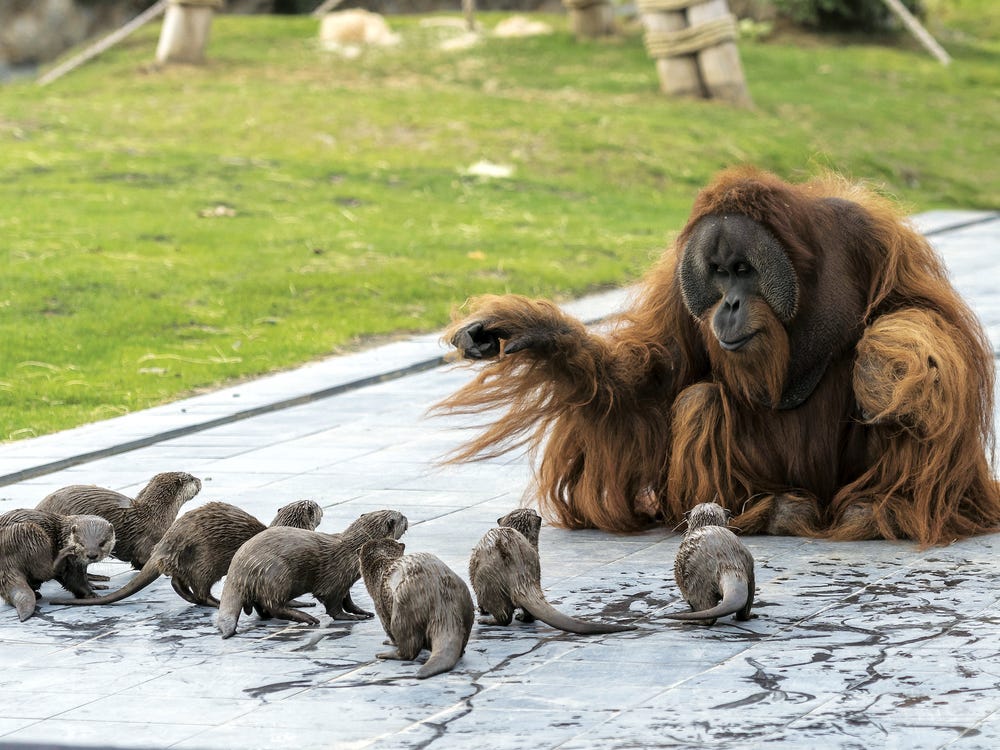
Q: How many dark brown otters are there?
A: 7